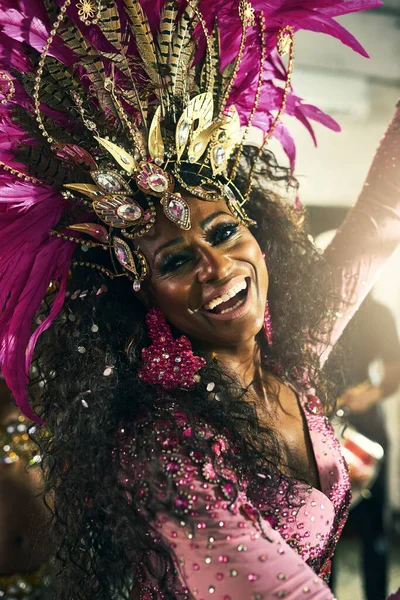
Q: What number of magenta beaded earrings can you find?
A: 2